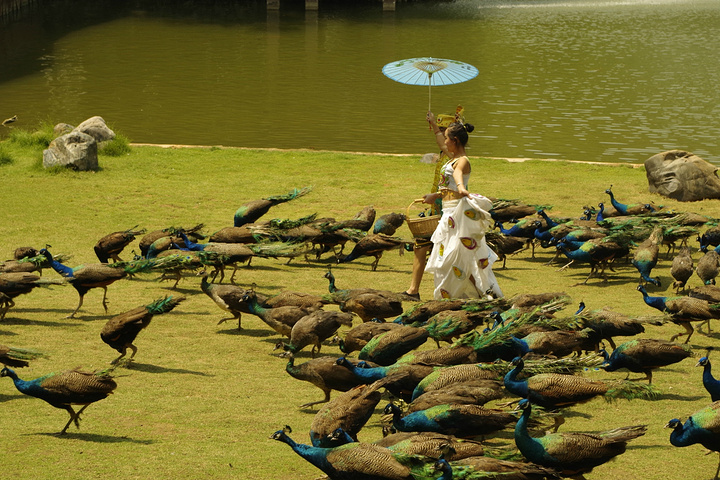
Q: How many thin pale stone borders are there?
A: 1